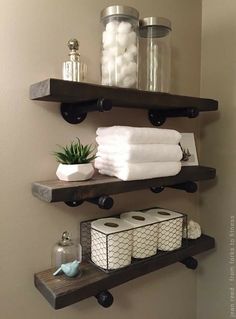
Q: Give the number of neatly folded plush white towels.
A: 3